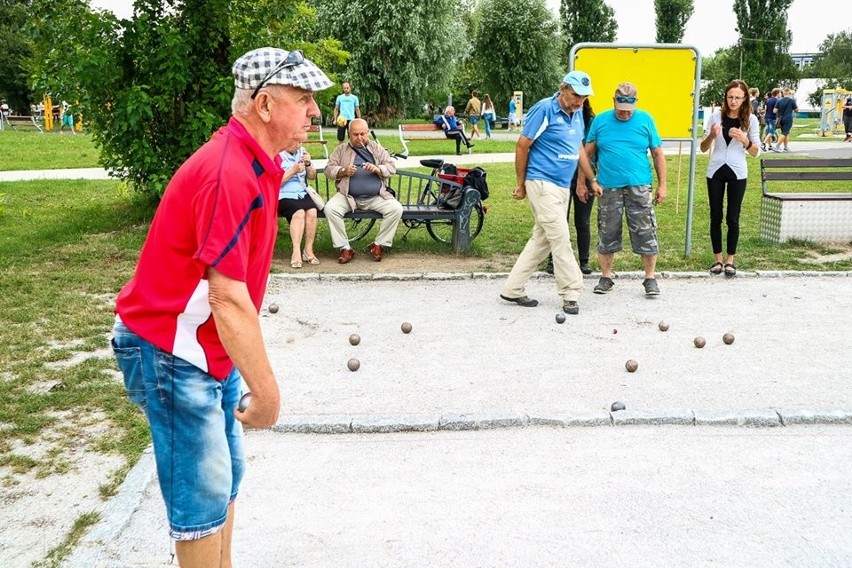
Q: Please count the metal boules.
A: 11